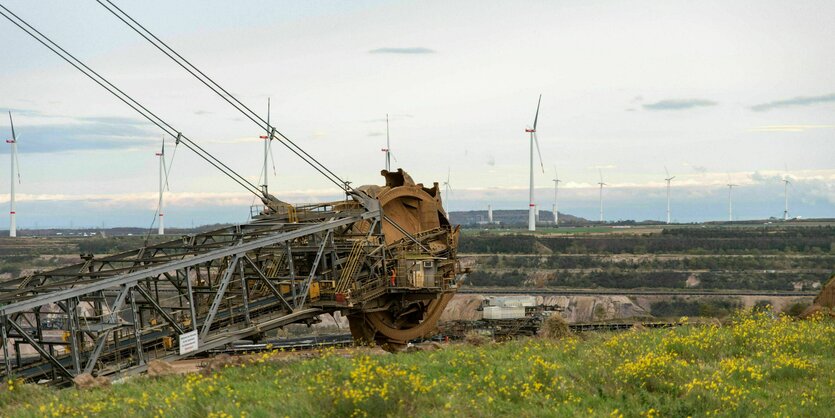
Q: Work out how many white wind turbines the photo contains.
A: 11